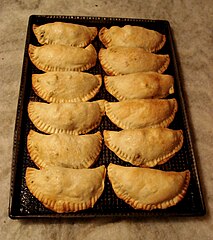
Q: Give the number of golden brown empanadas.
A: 12